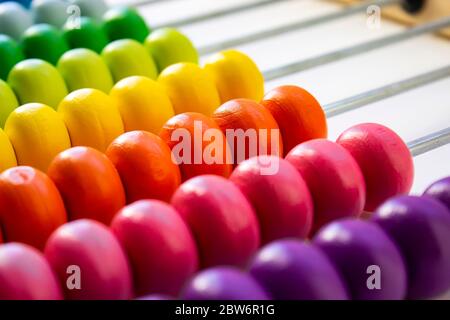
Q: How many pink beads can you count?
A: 7